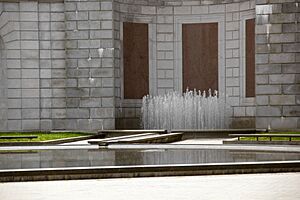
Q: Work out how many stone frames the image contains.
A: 3